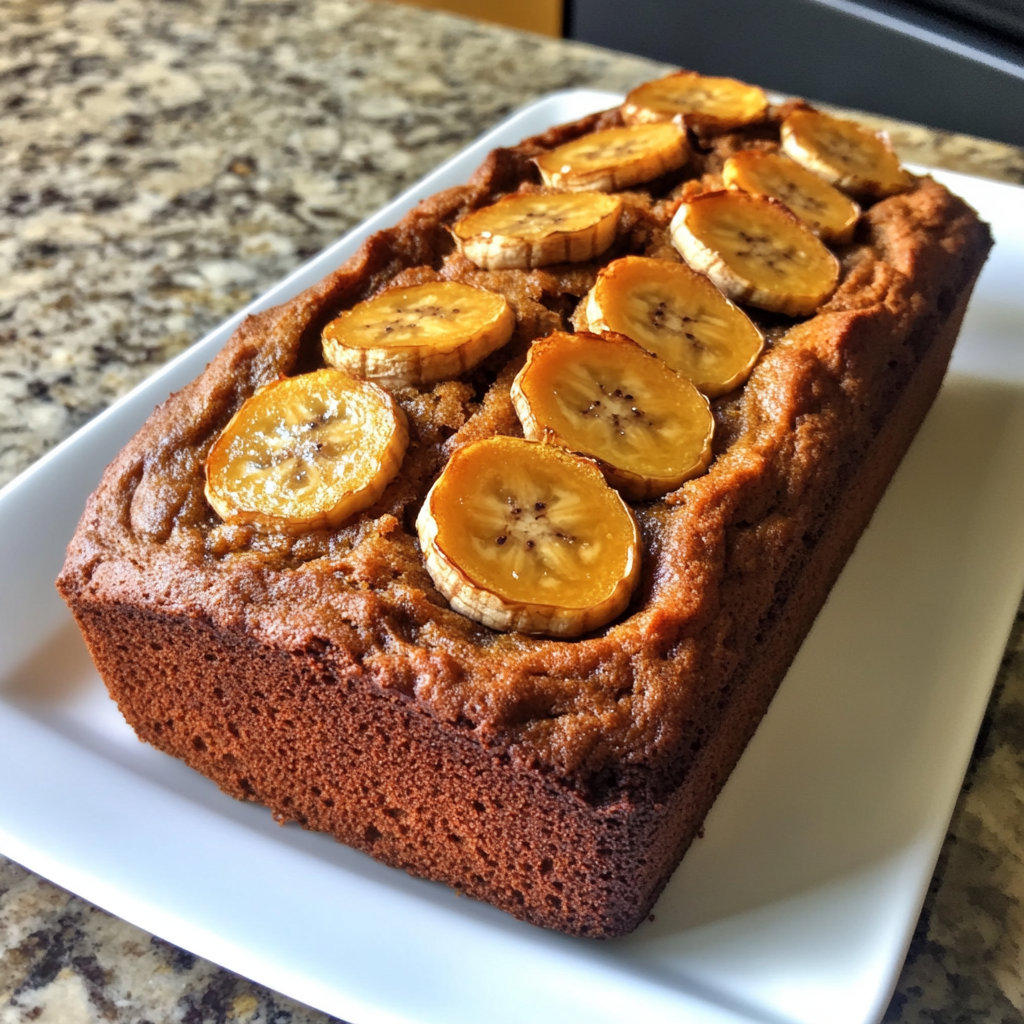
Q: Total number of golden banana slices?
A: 11